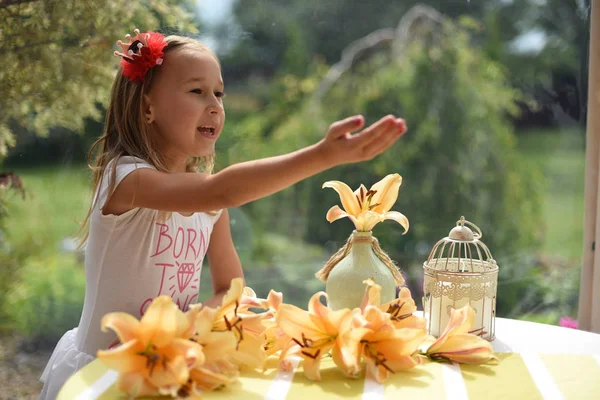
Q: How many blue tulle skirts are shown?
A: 0